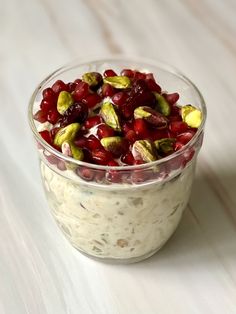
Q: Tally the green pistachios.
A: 12